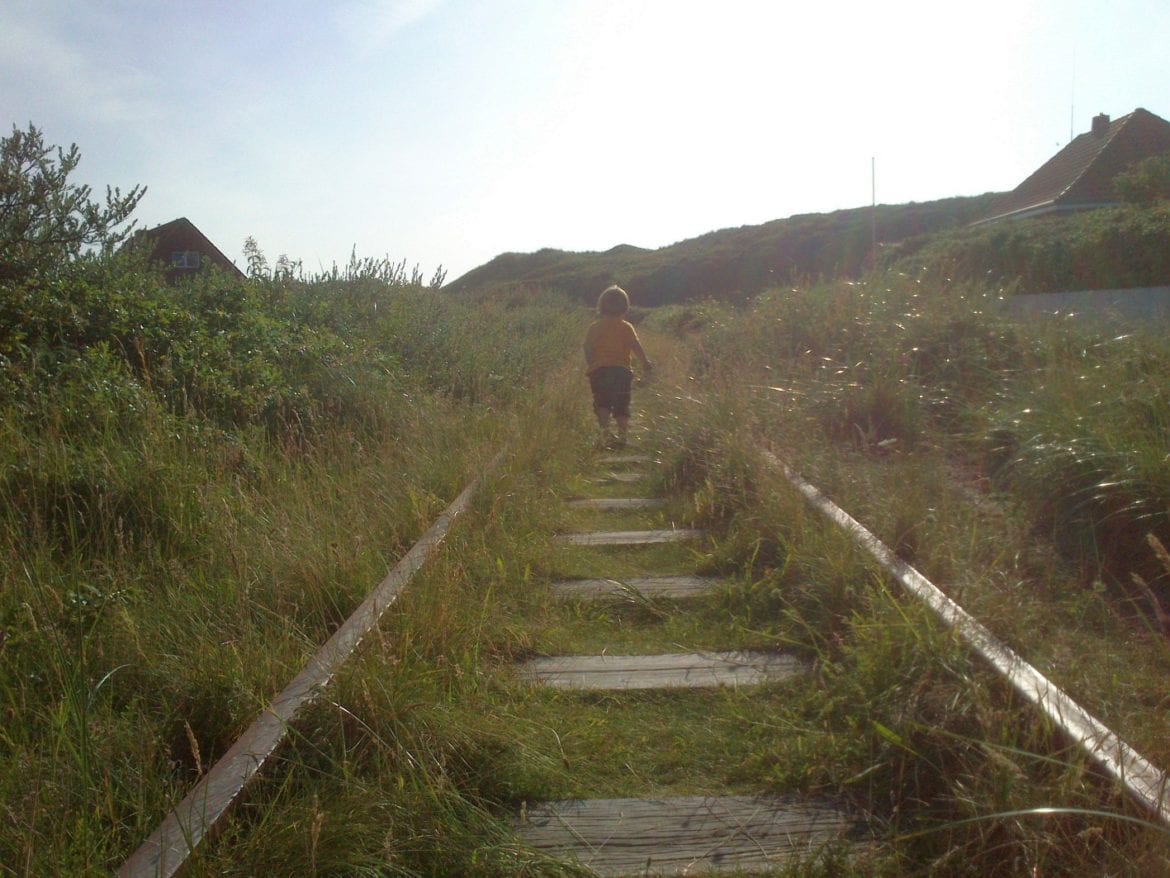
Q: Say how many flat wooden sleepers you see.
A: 7